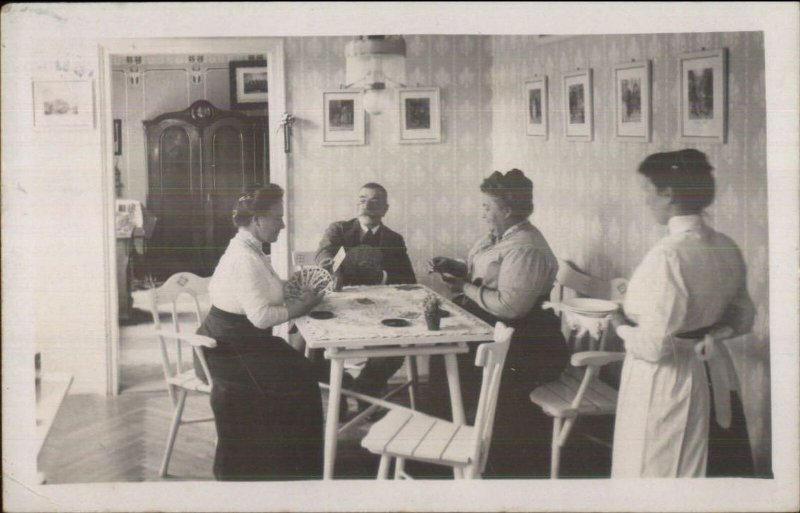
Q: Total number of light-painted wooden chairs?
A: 4